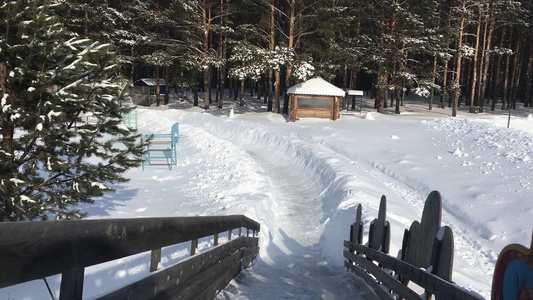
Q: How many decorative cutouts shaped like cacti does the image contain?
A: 3